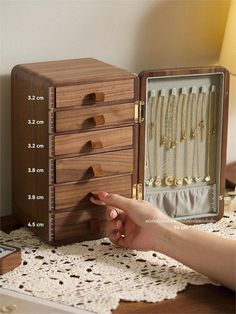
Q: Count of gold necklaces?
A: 7